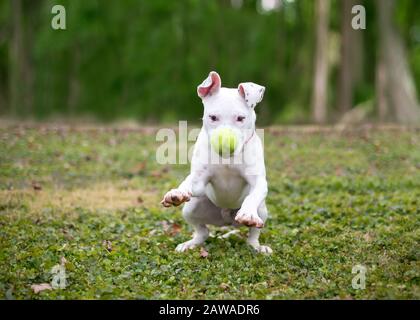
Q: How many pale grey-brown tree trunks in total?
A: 3